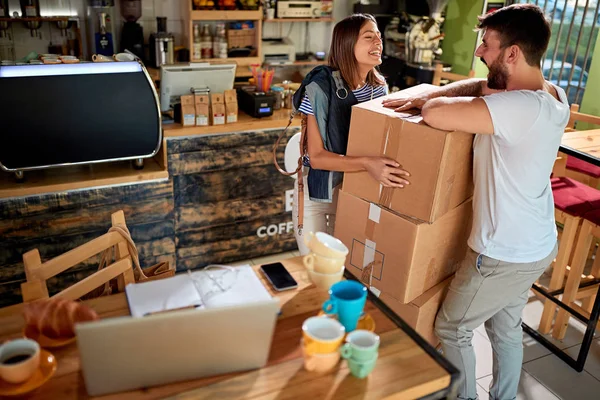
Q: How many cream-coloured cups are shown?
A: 3